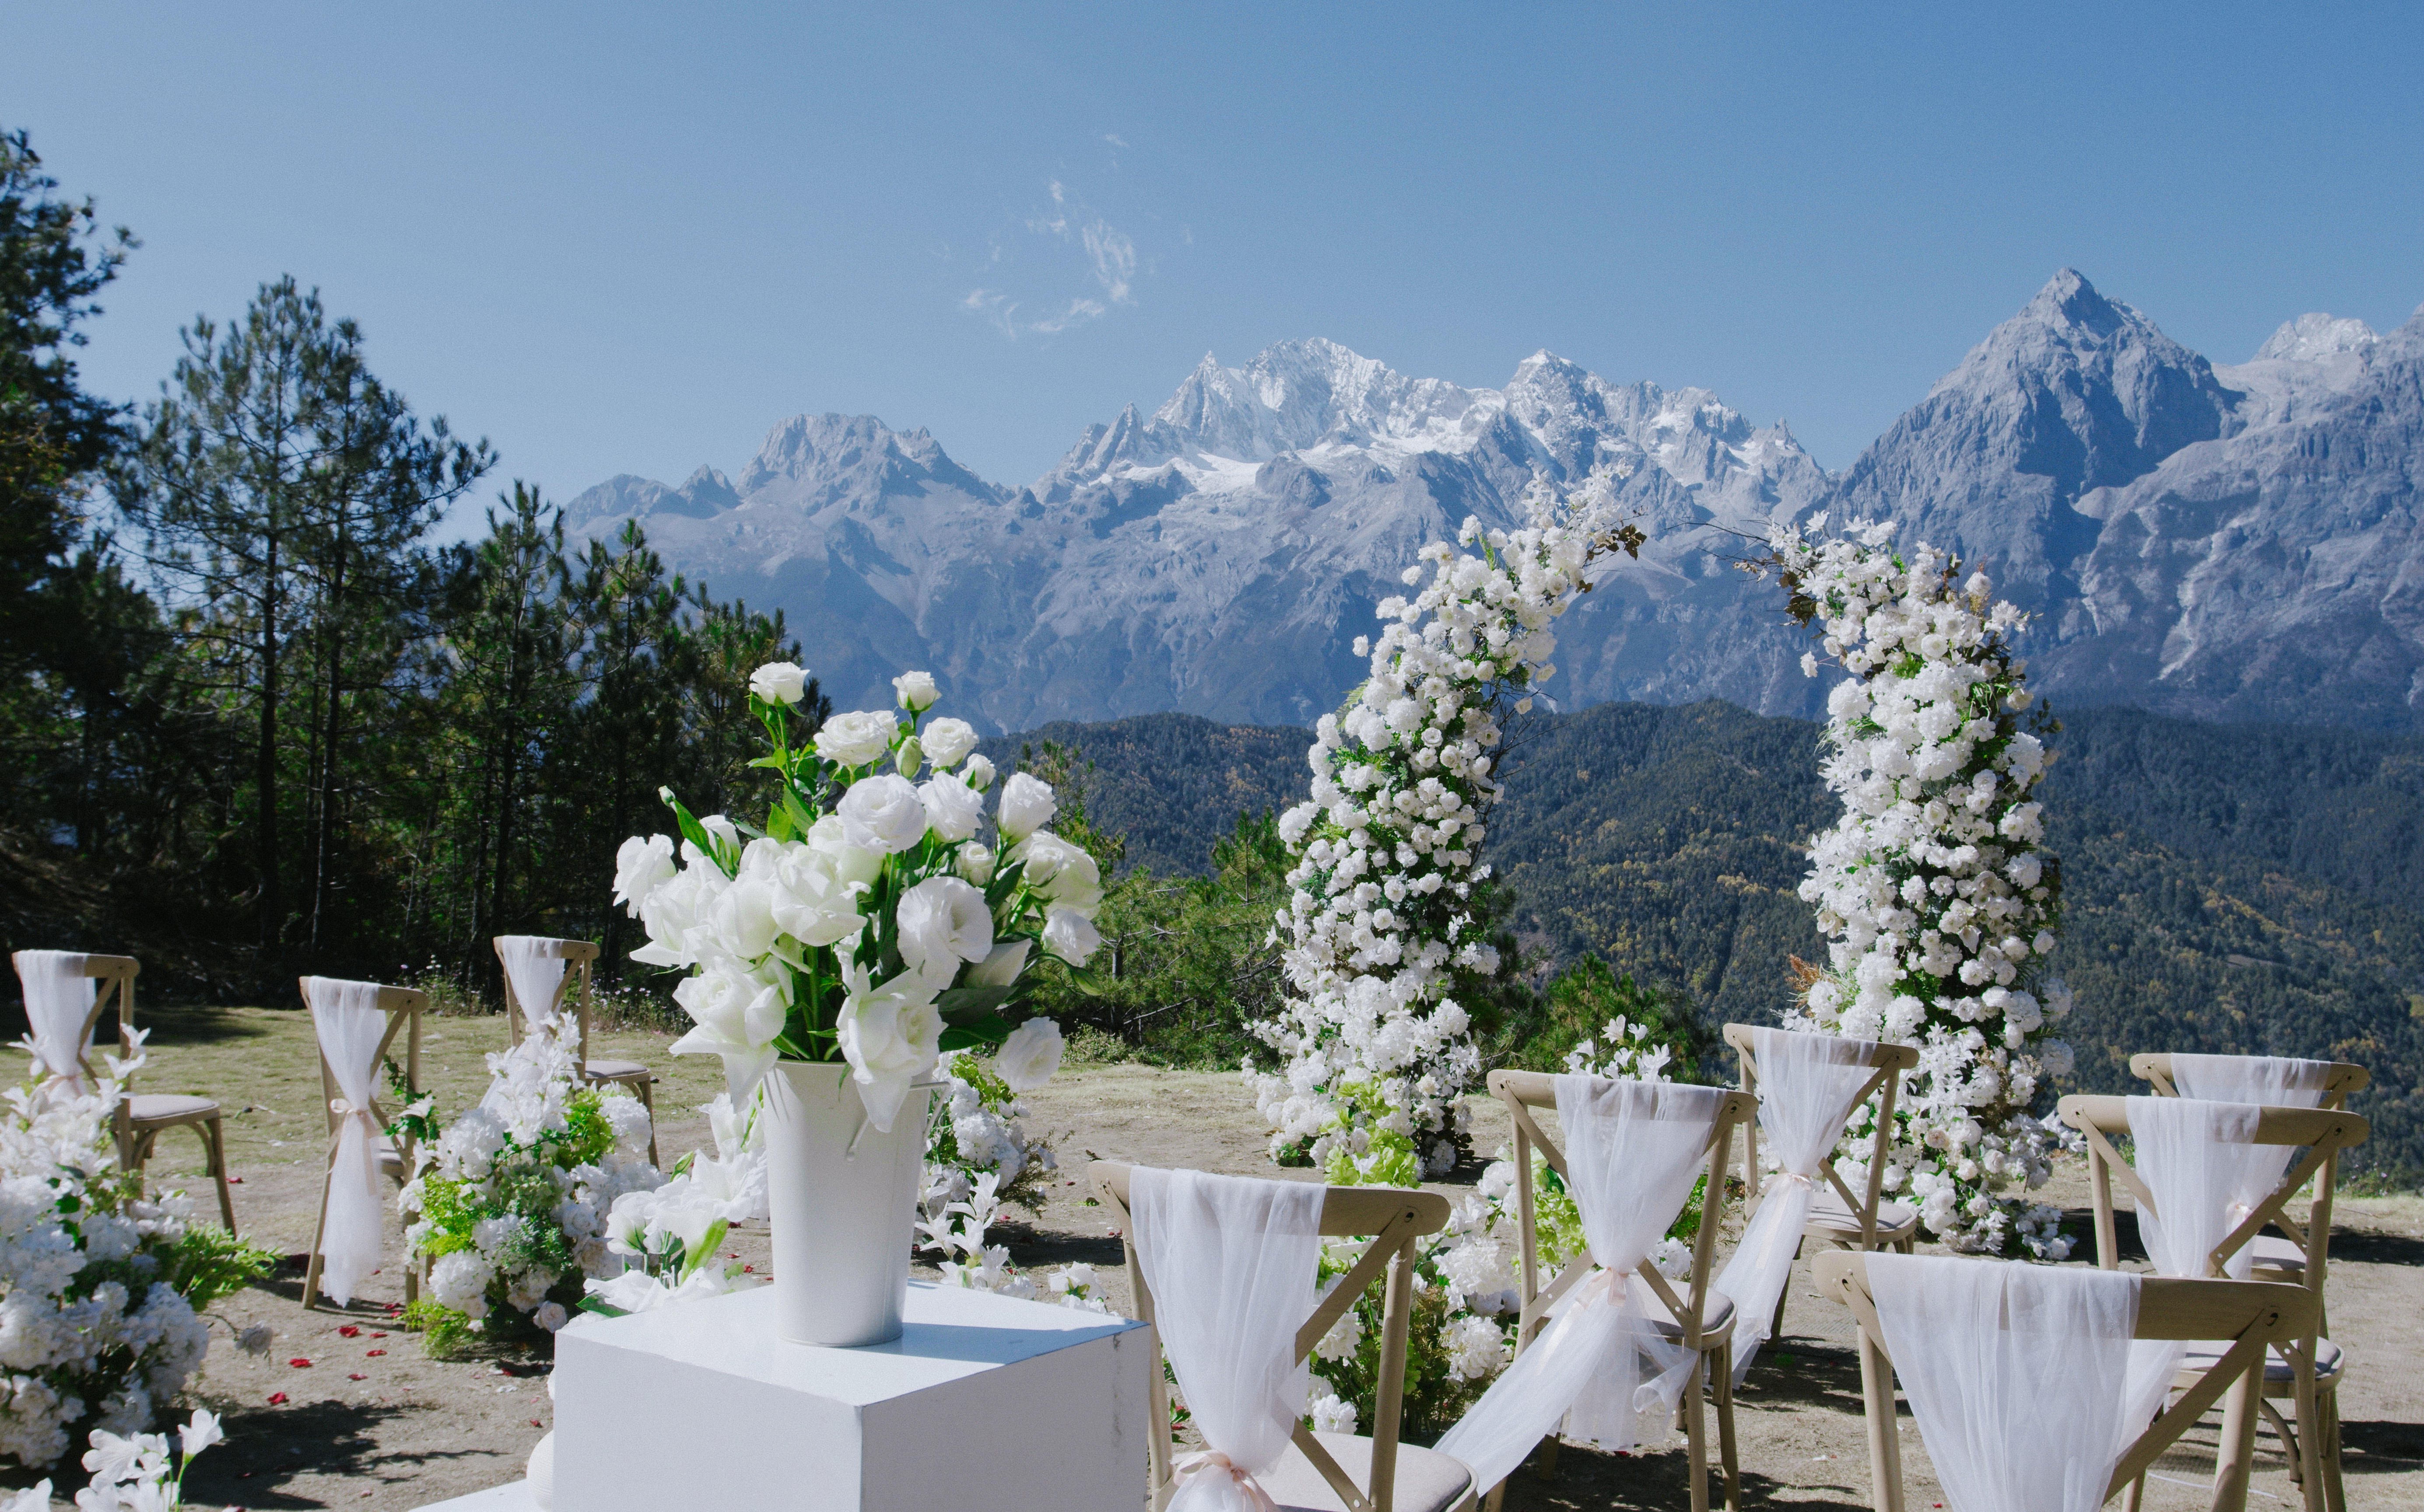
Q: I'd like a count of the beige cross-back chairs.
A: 9